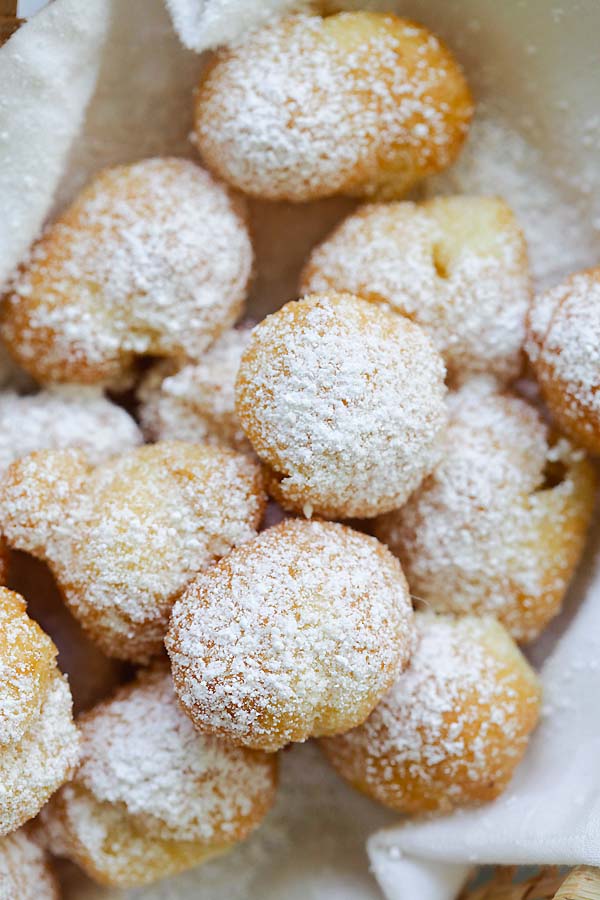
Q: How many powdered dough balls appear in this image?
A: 14